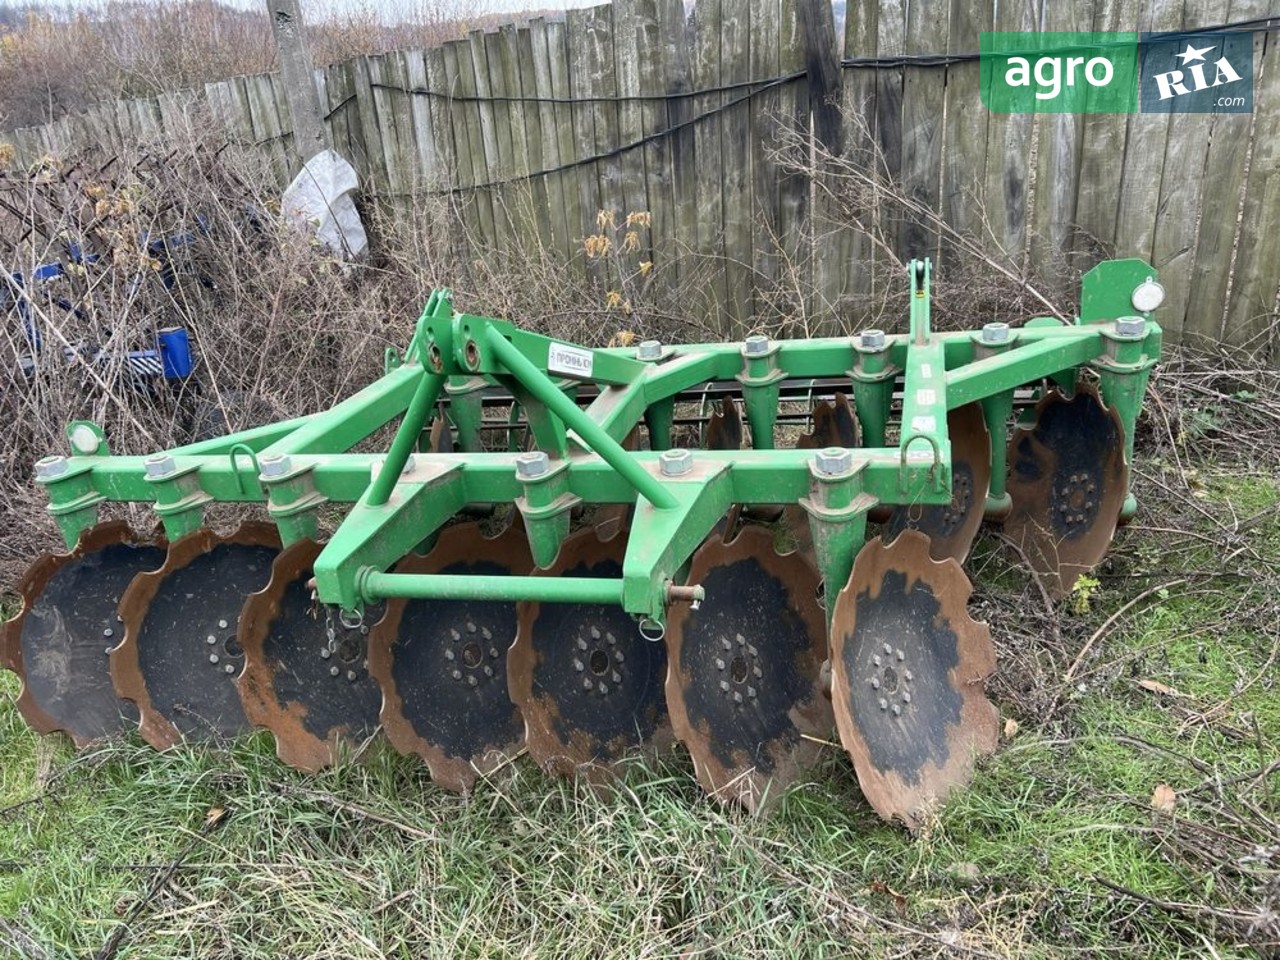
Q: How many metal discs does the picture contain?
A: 14